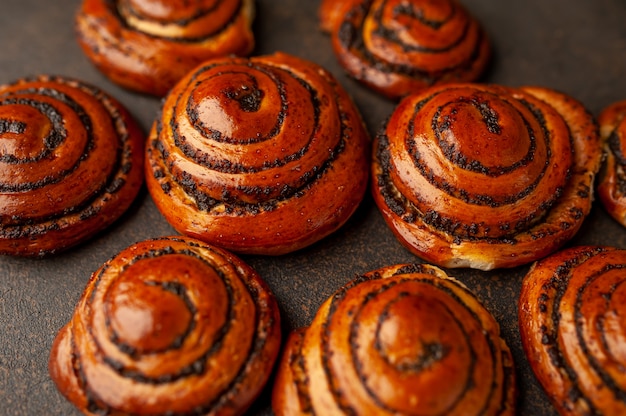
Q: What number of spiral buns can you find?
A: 9